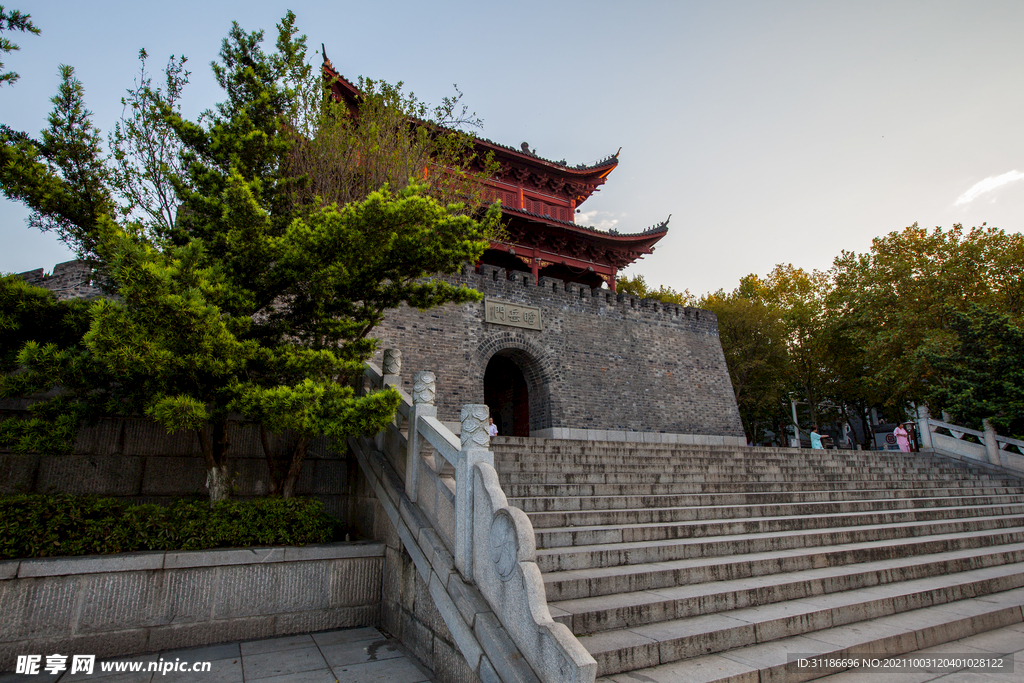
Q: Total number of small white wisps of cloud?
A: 2